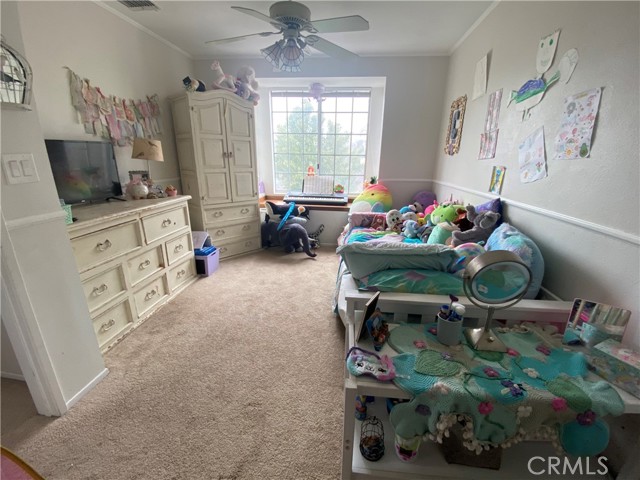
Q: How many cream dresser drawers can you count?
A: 8